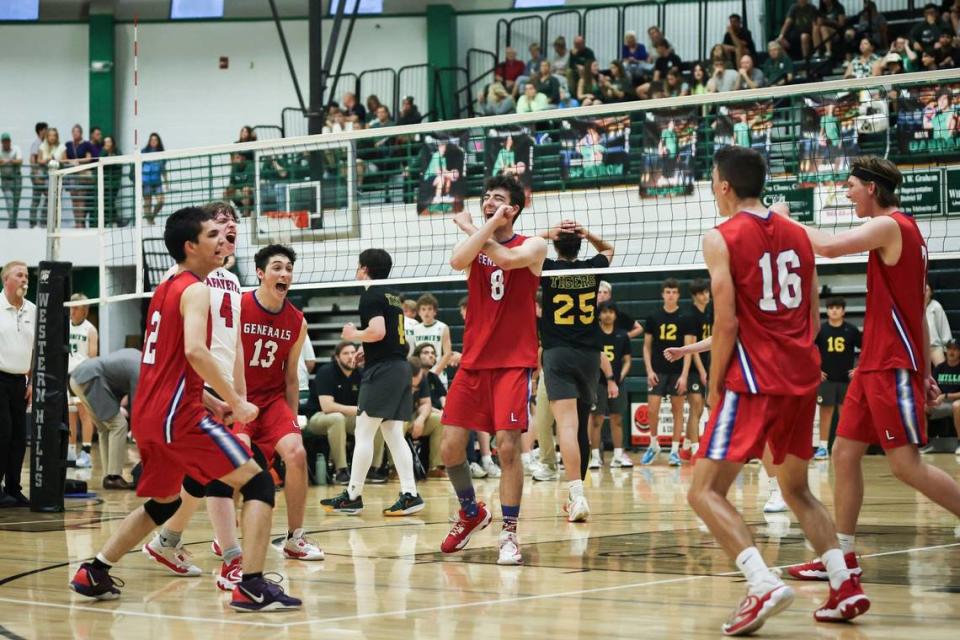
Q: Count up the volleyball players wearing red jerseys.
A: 5